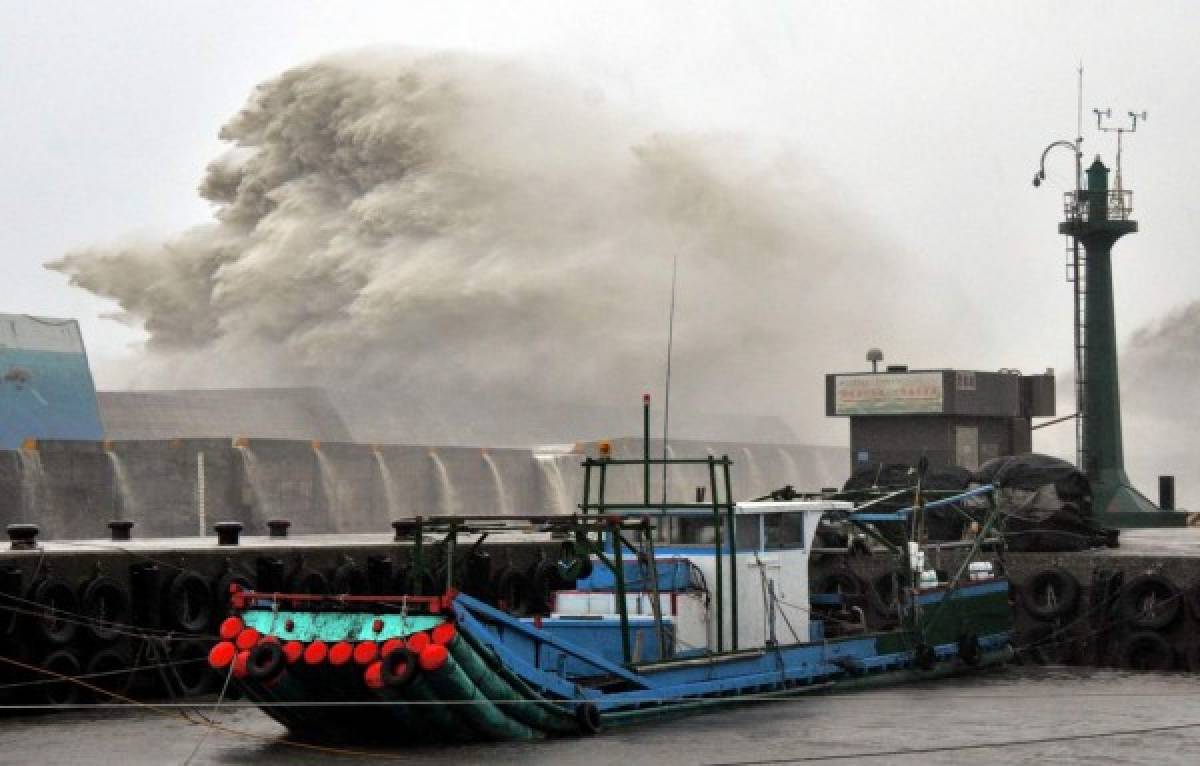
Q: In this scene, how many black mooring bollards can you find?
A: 5